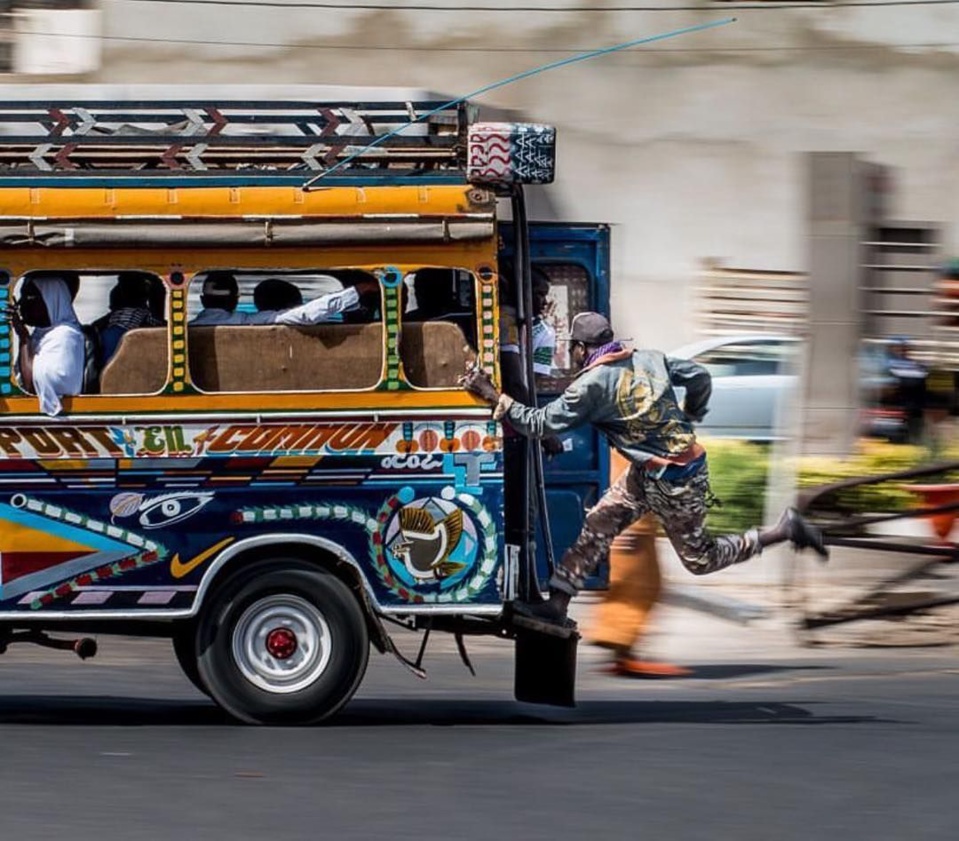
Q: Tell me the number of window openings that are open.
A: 3